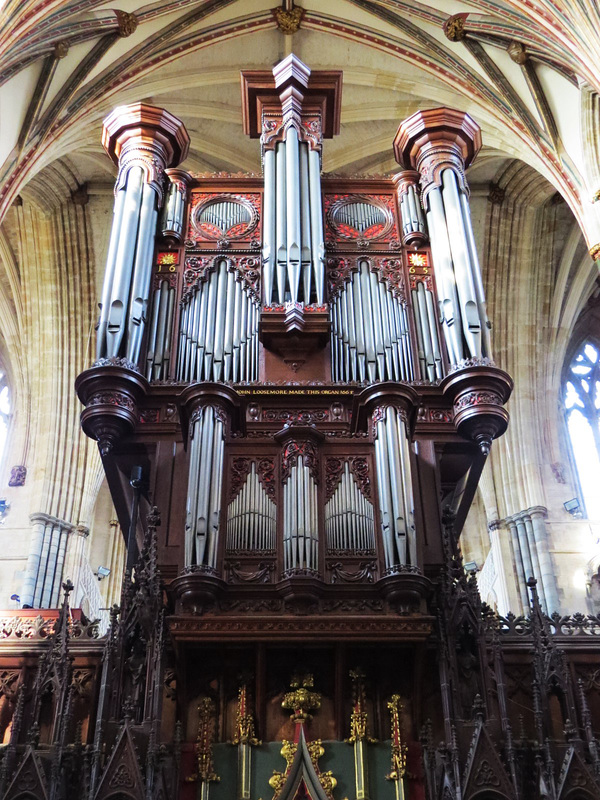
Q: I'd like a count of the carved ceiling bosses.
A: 5